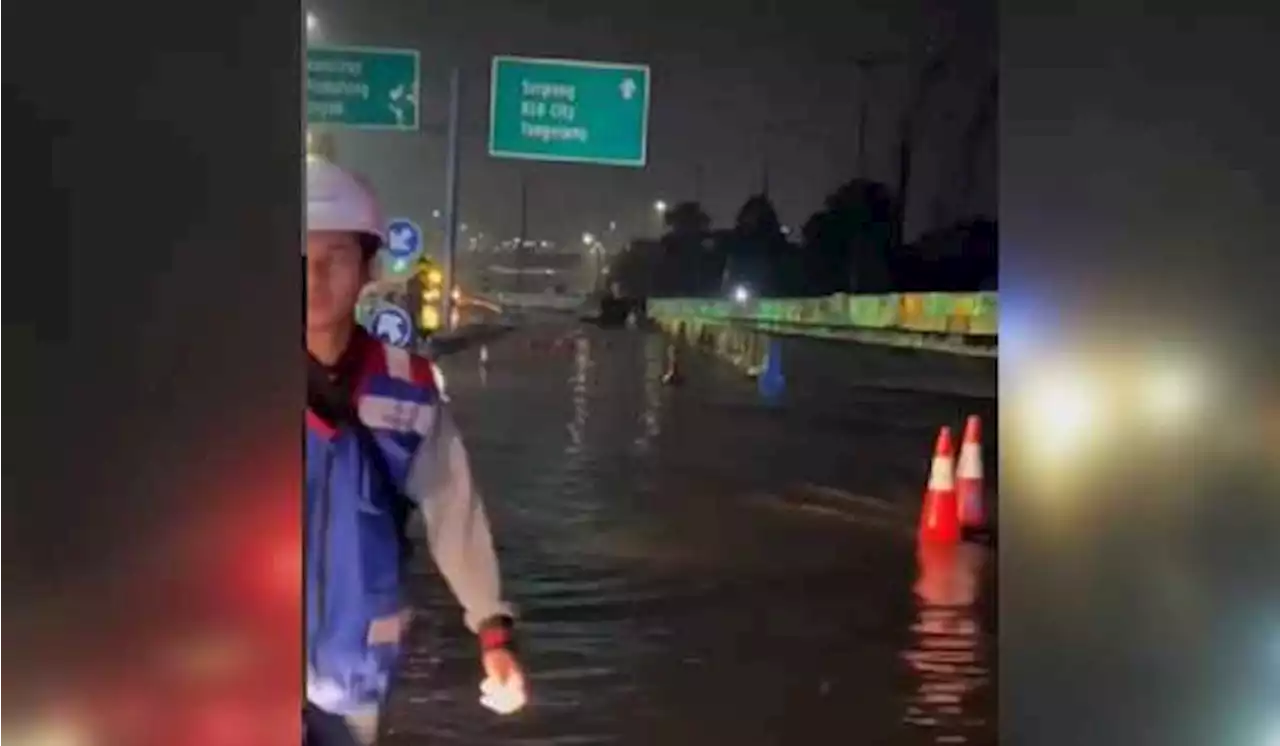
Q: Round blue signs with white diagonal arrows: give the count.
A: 2